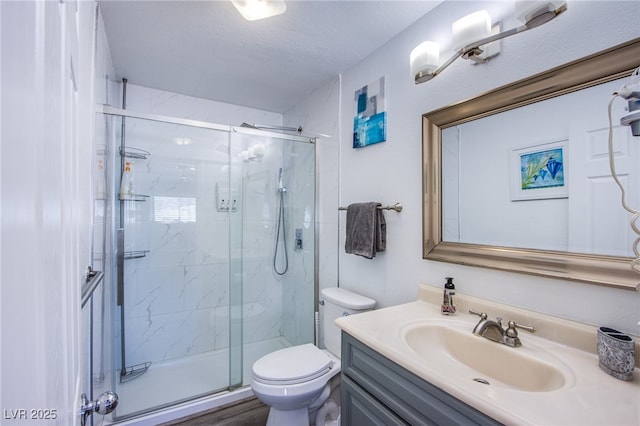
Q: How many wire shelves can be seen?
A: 4